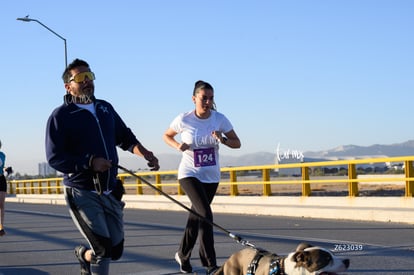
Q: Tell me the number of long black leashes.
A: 1